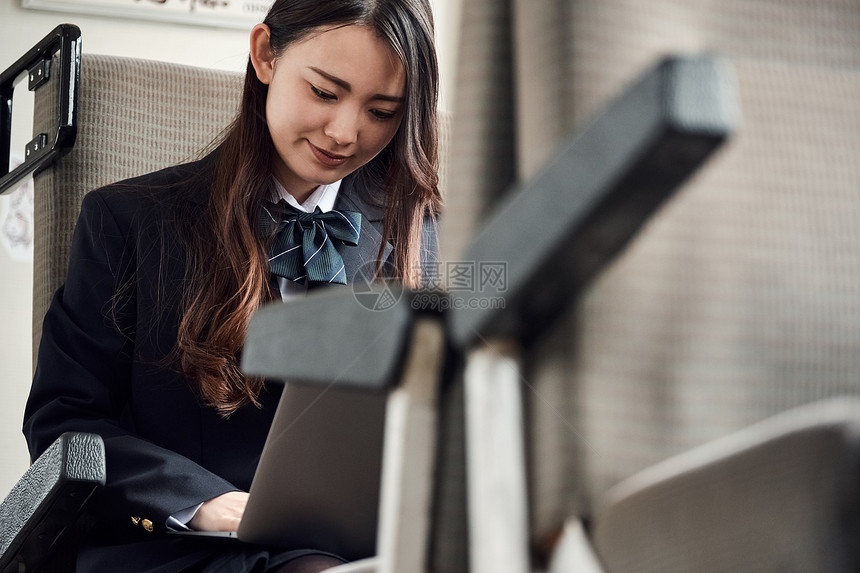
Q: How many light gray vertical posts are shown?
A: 2